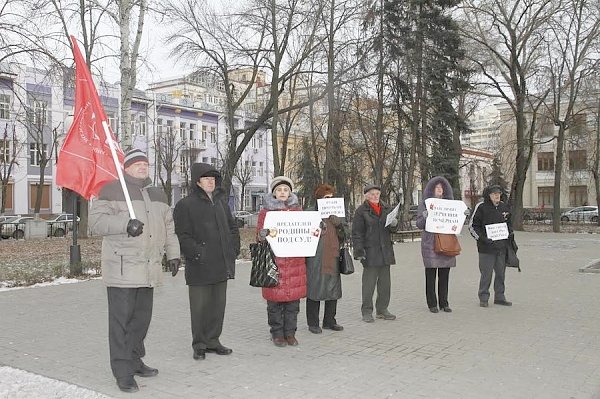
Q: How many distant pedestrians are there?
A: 0